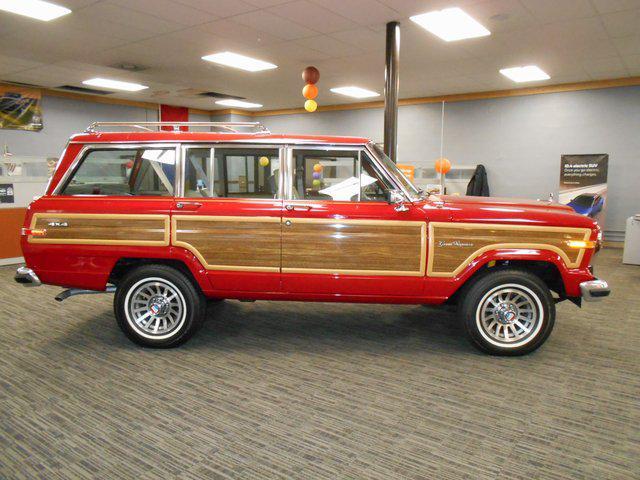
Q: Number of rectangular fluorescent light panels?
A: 7